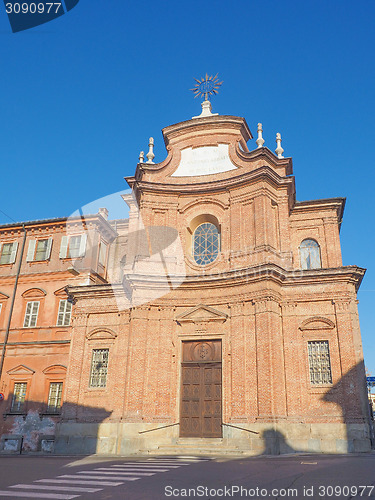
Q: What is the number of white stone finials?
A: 4